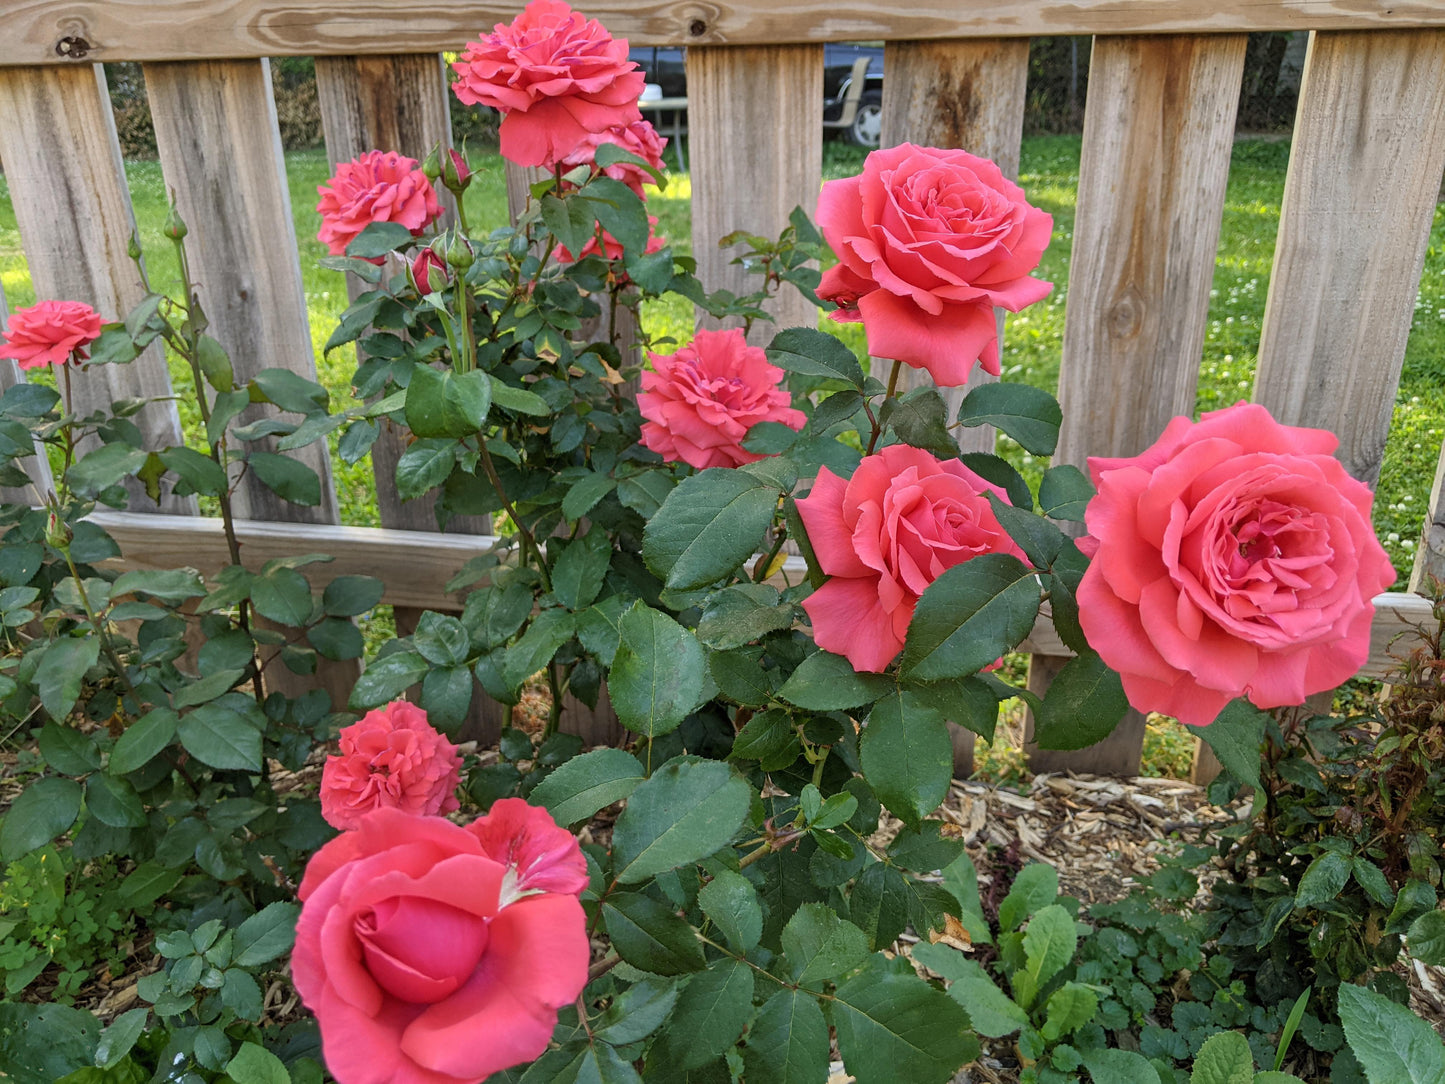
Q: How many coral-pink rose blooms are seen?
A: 11